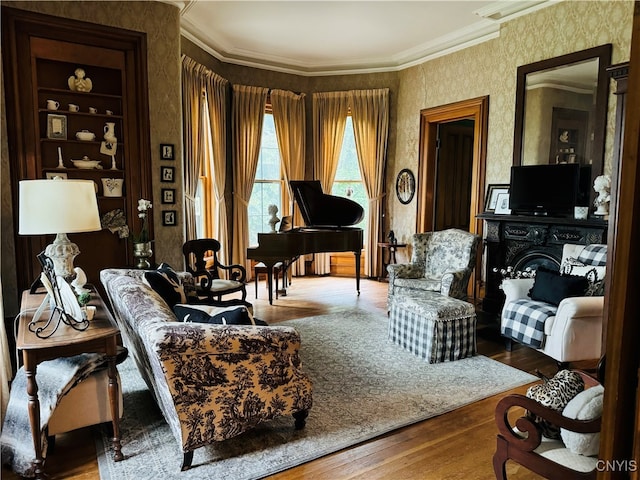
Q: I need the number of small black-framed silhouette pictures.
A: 4